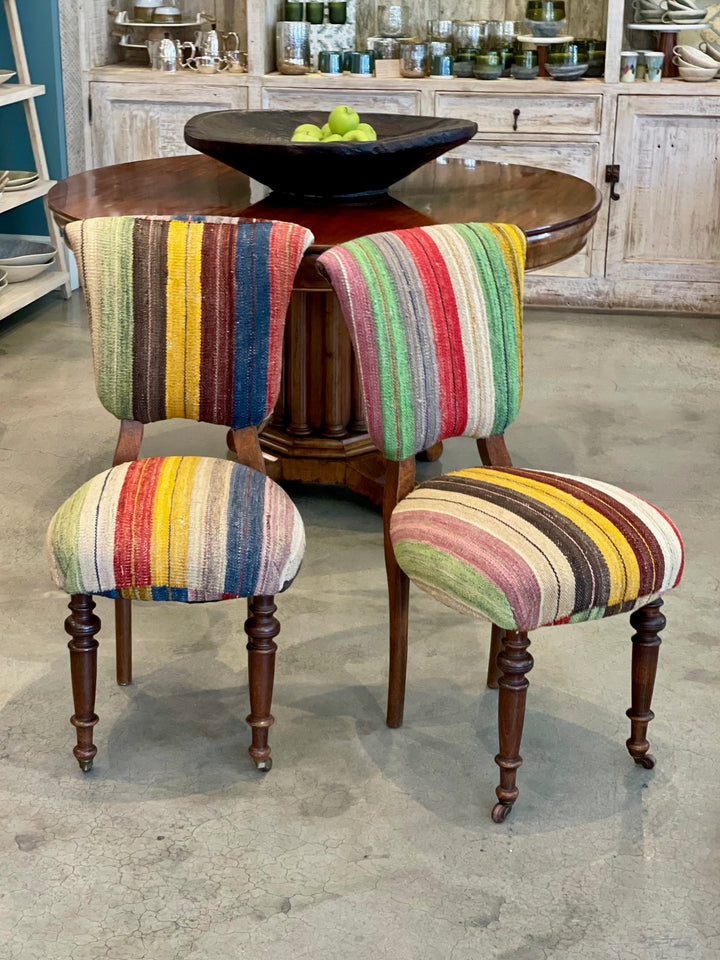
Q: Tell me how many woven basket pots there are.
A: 0